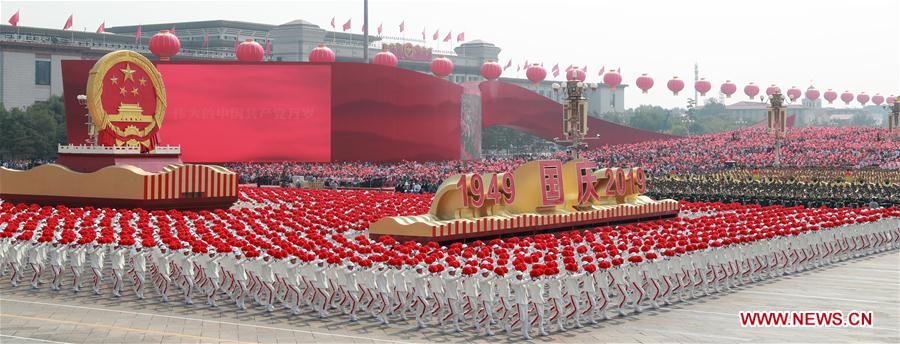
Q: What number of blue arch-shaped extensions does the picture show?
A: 0